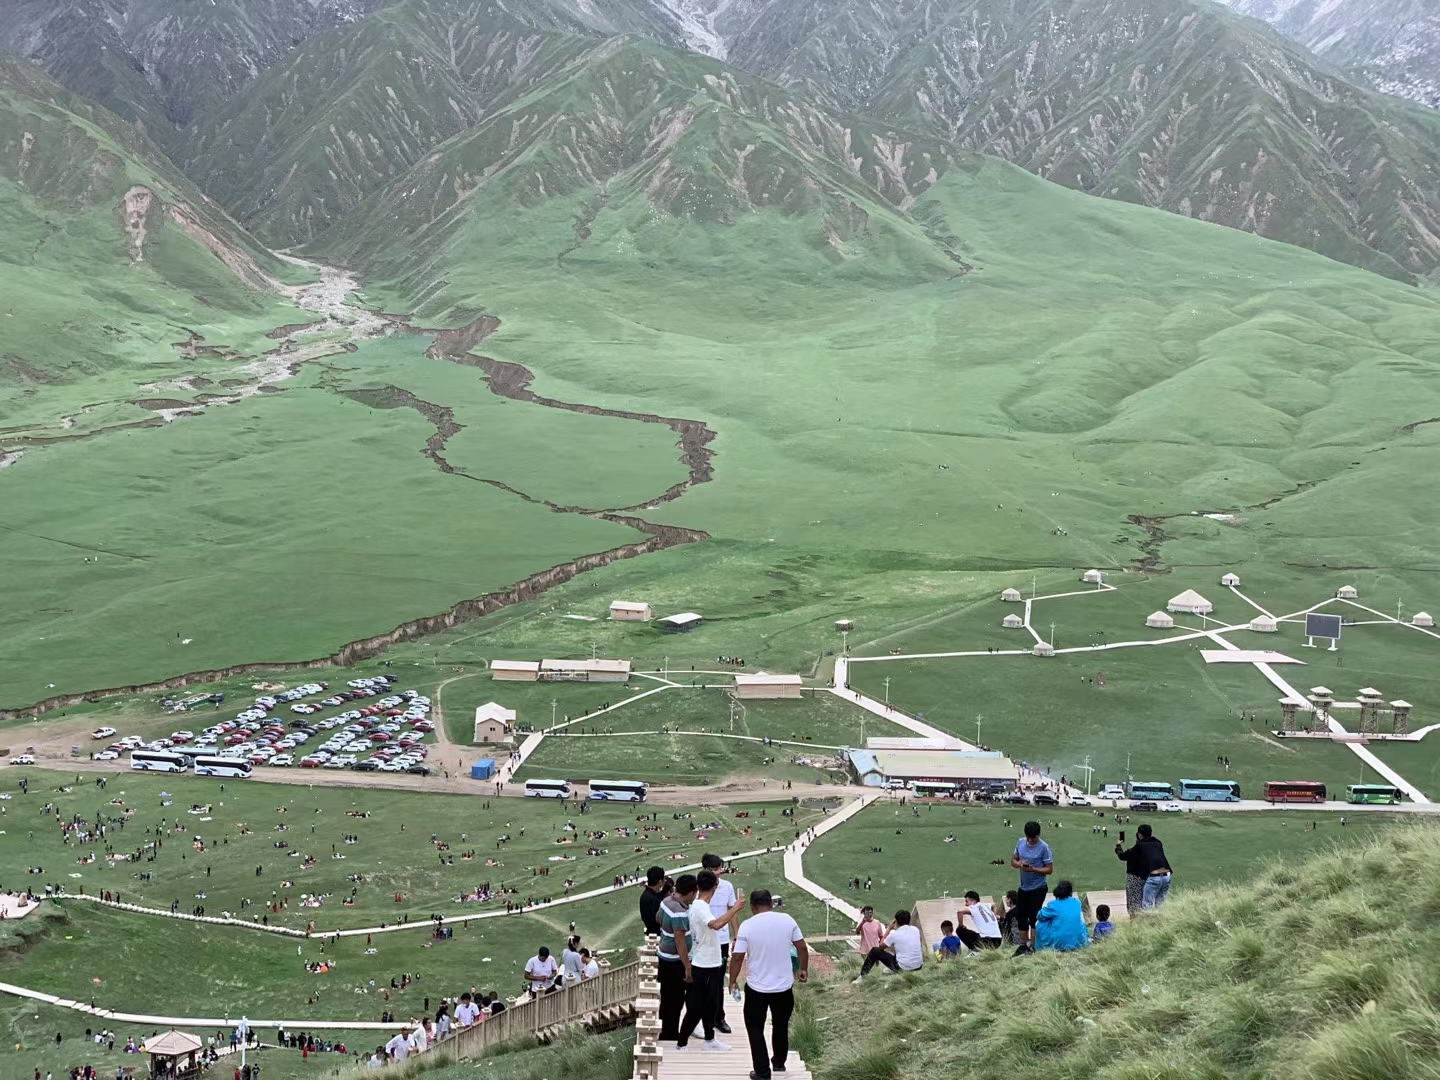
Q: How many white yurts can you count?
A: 10